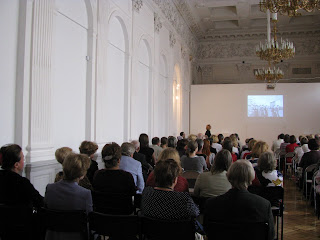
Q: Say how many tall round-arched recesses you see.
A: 5